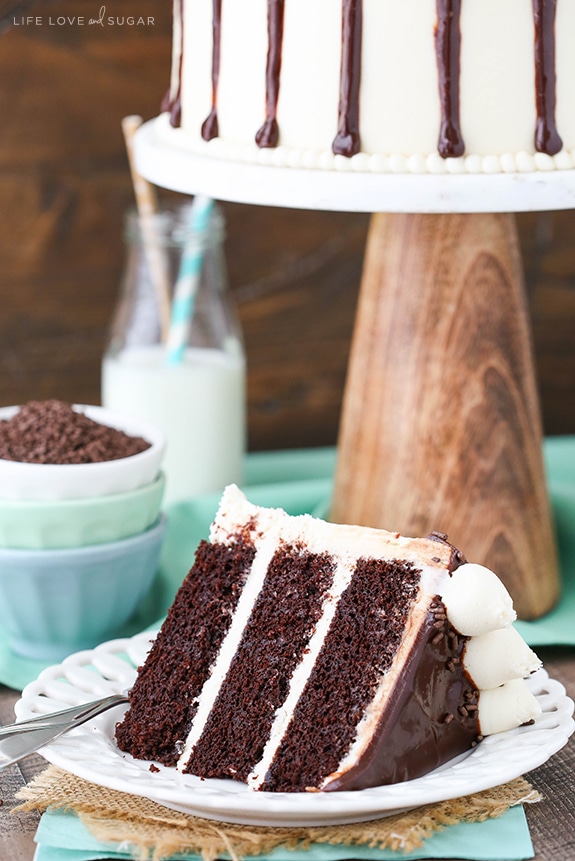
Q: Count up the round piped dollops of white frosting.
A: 3